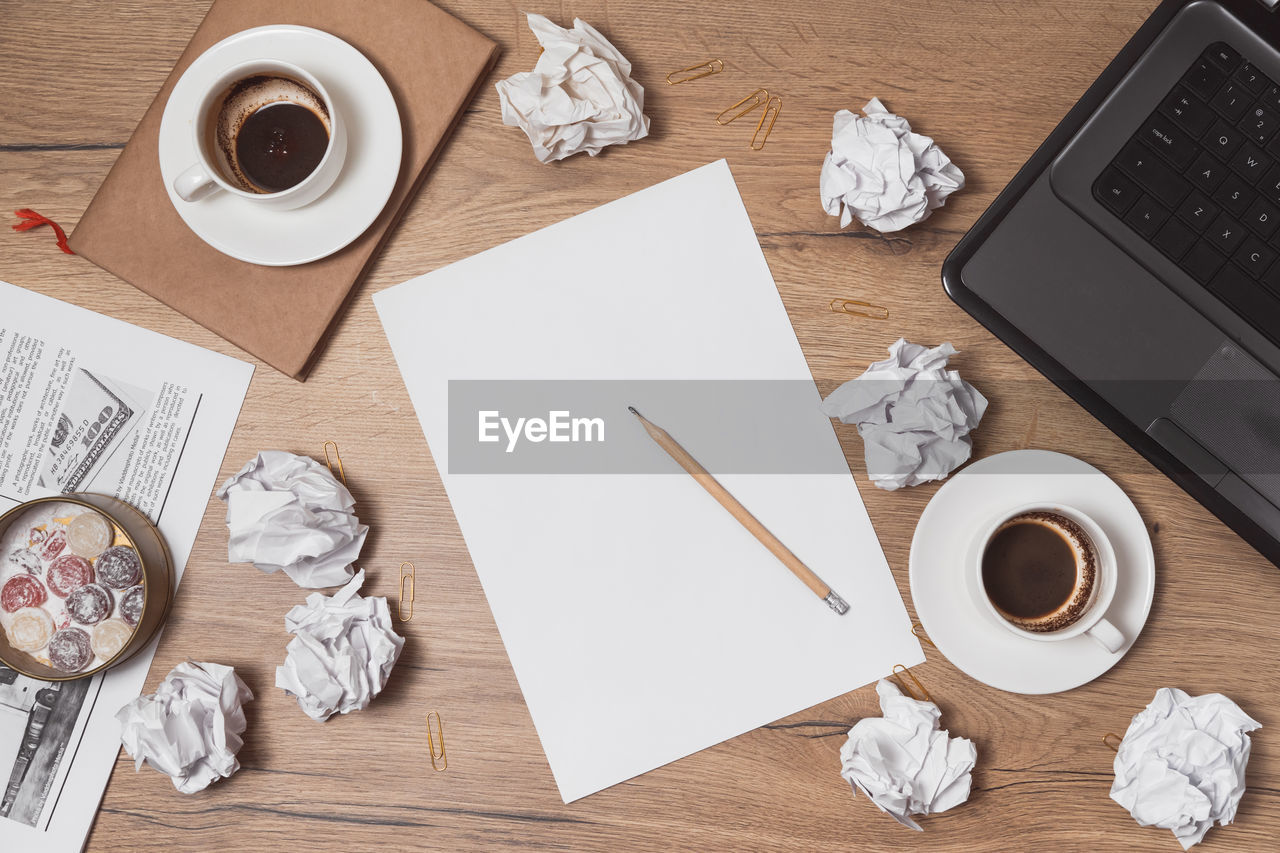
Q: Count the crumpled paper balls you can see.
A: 8